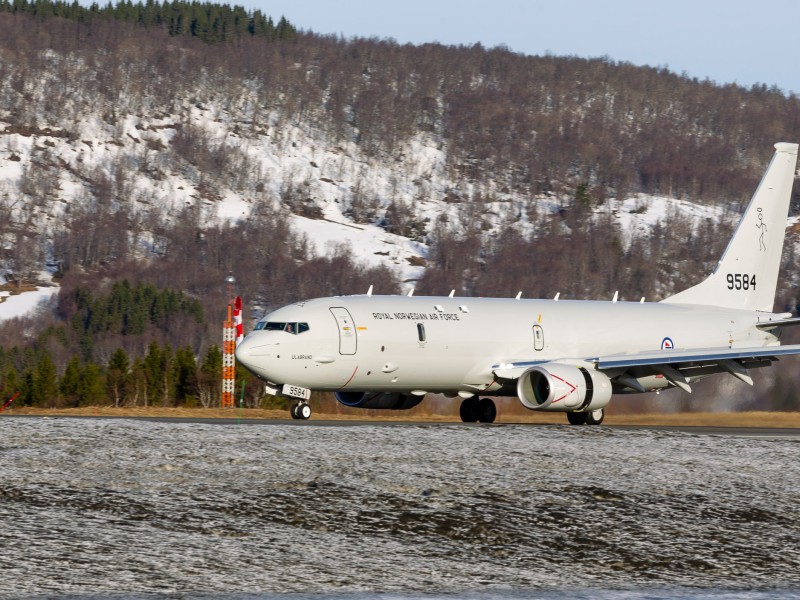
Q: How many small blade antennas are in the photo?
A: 7